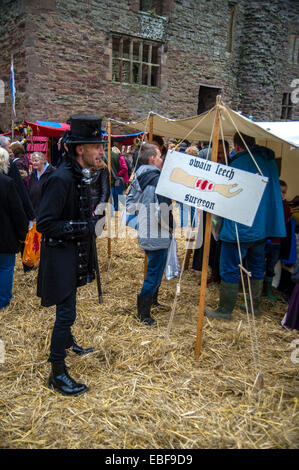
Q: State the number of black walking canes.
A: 1